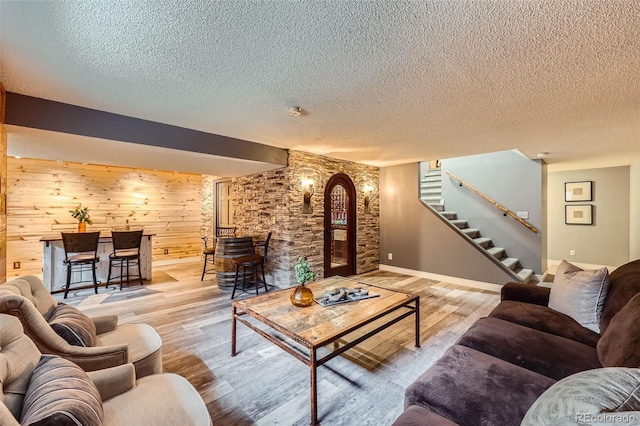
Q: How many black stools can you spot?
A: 4